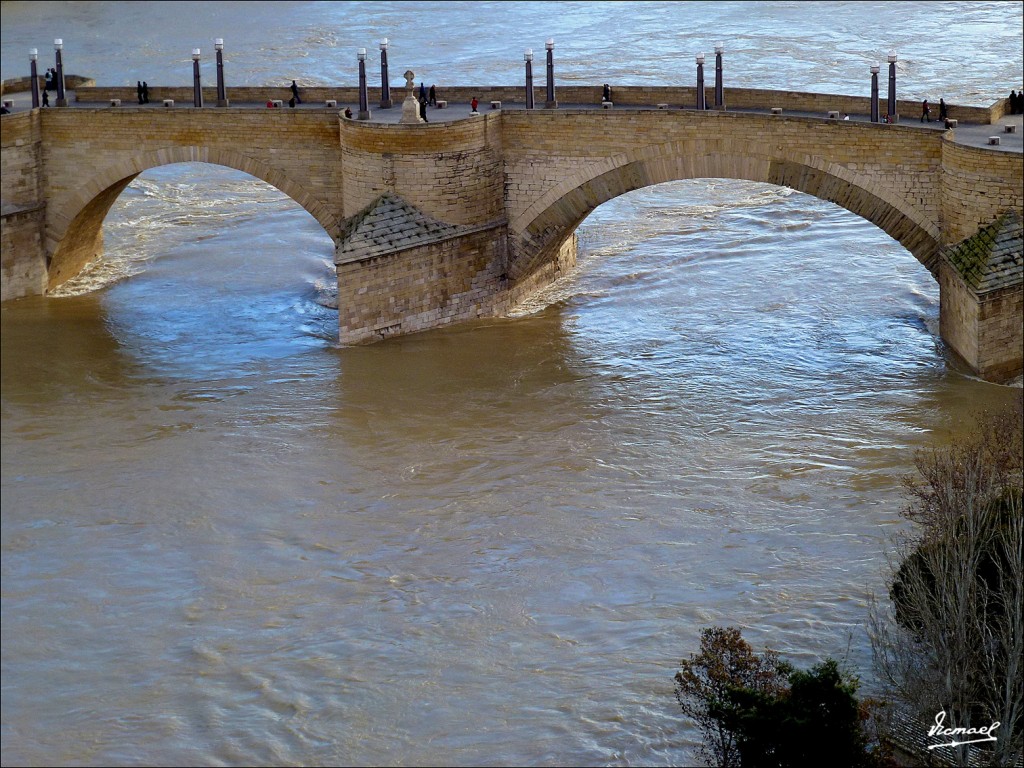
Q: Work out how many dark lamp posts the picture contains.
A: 12